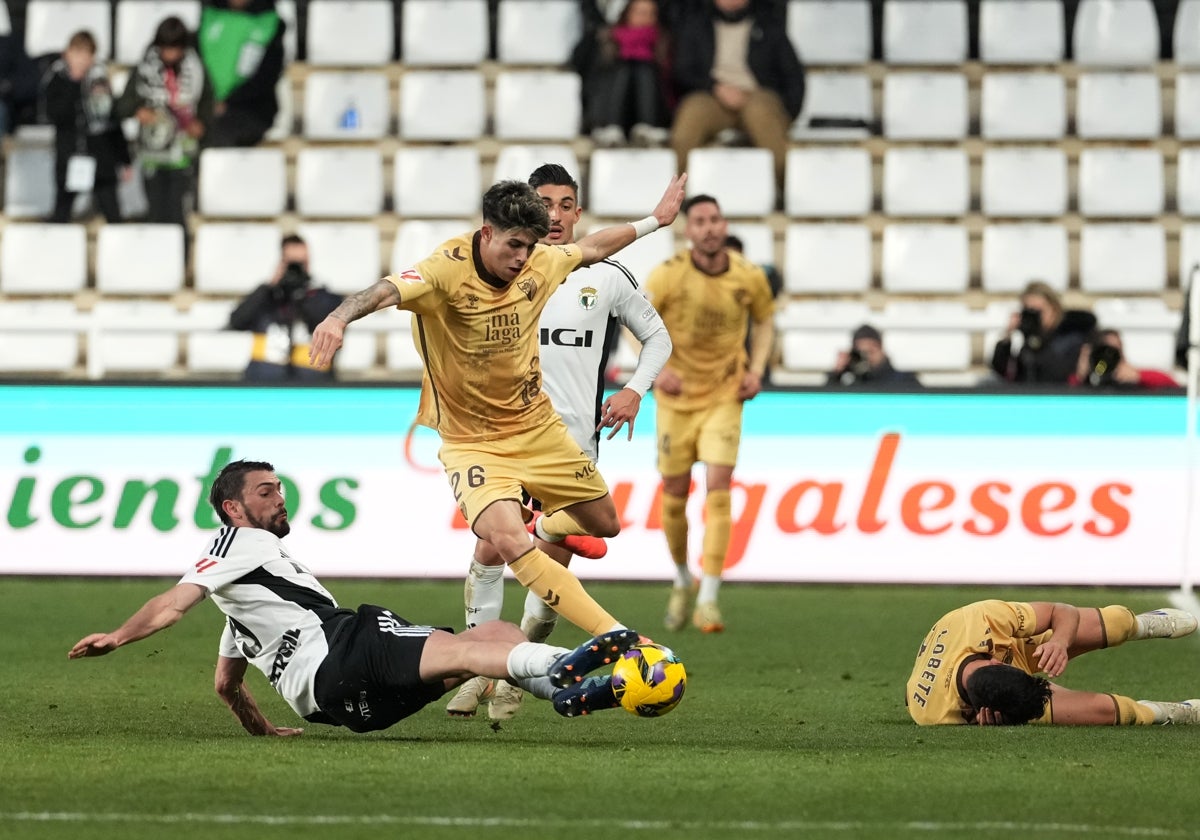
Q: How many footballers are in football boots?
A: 5